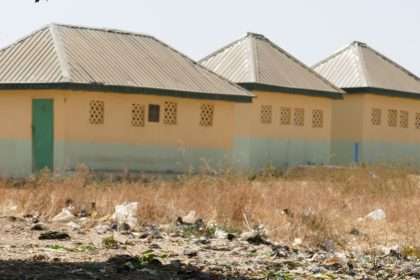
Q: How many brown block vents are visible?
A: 12